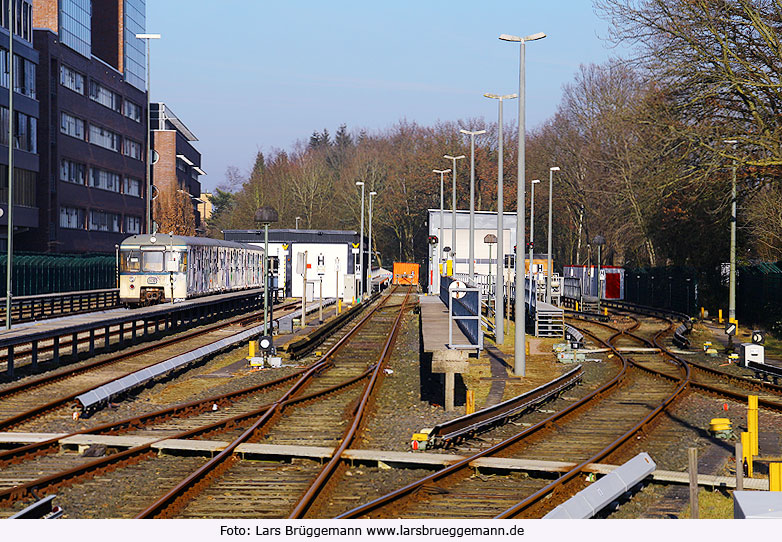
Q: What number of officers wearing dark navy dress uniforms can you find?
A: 0